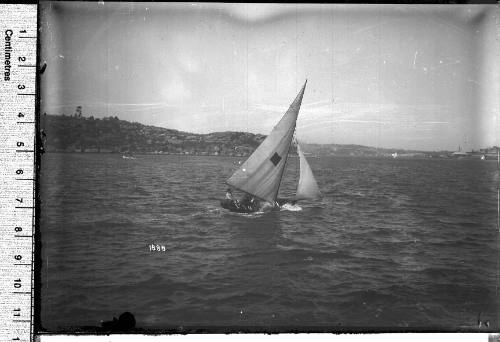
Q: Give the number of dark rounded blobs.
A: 1